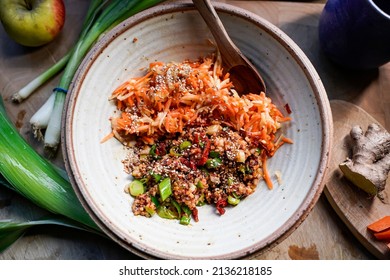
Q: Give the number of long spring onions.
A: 3